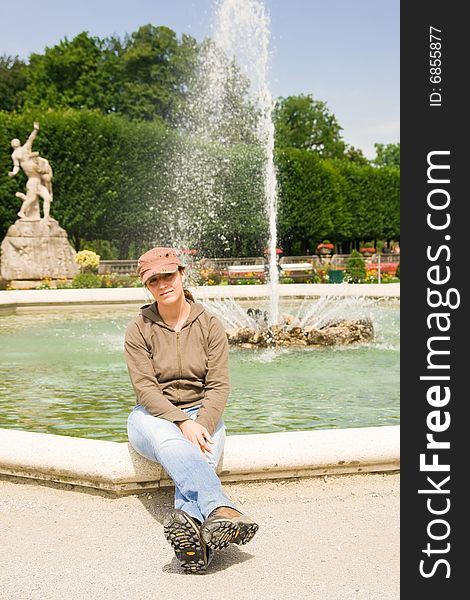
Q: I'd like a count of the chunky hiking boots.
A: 2